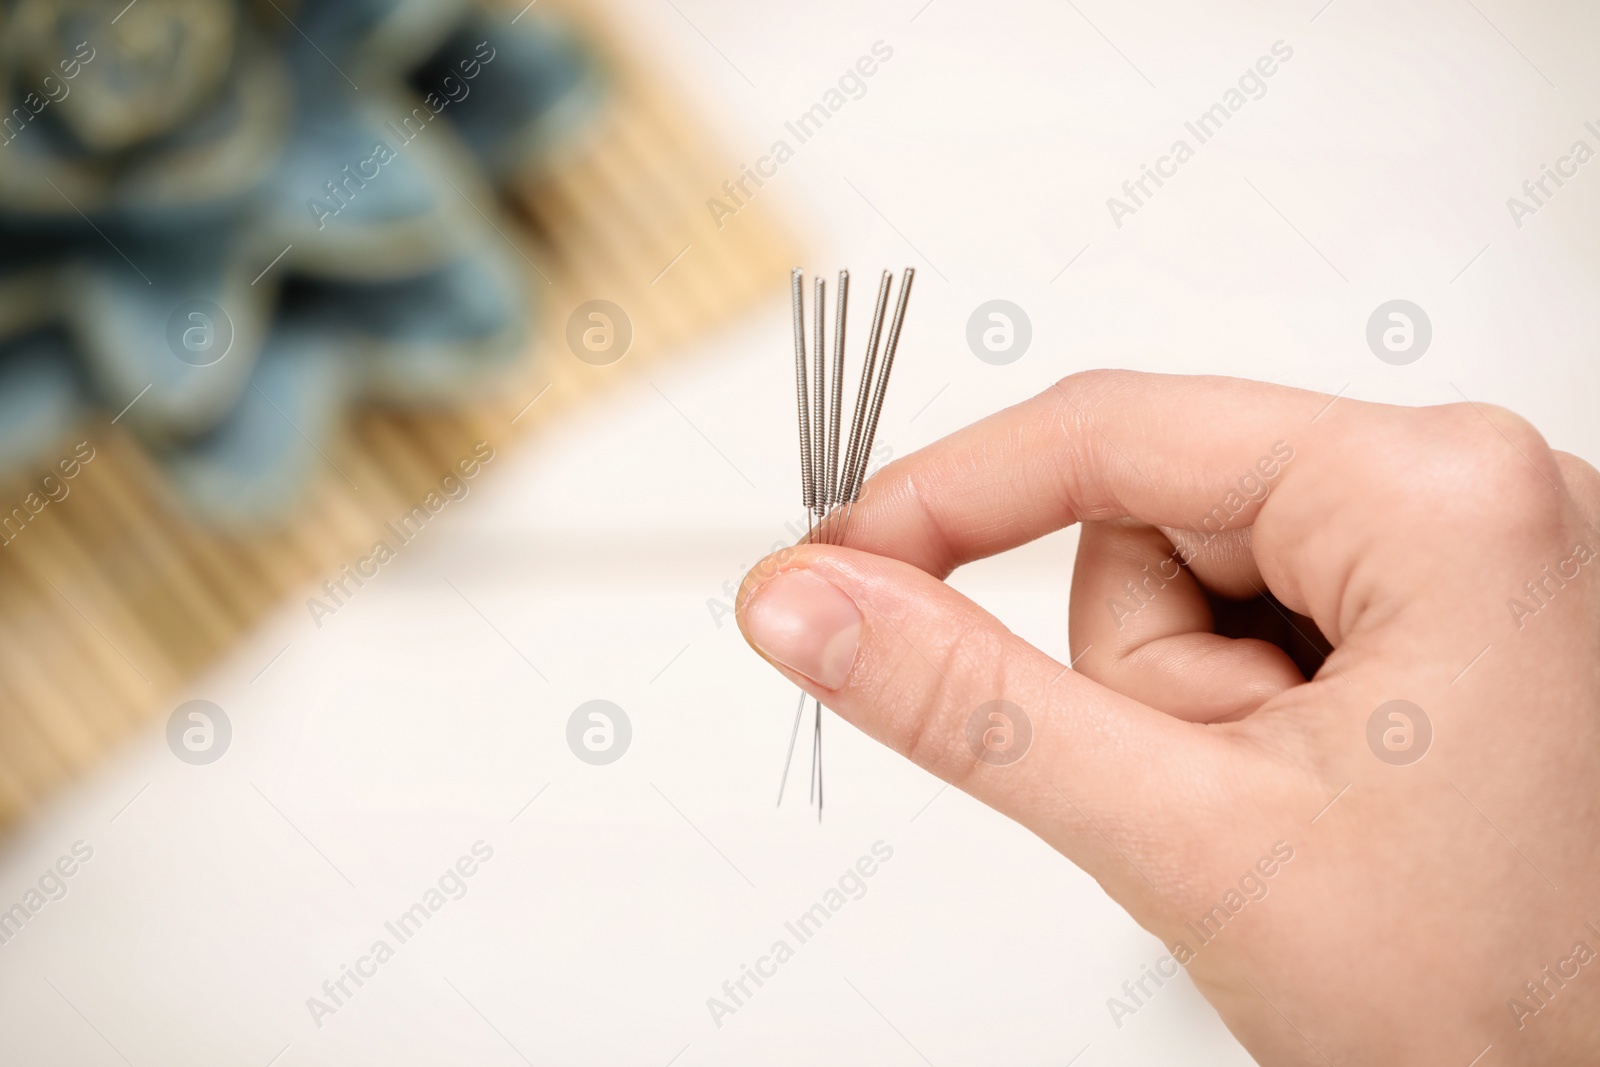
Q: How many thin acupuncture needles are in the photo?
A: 5